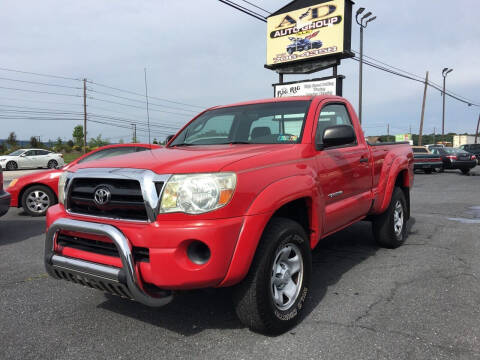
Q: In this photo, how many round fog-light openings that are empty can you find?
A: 1